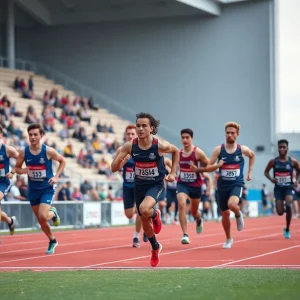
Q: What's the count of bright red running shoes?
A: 2